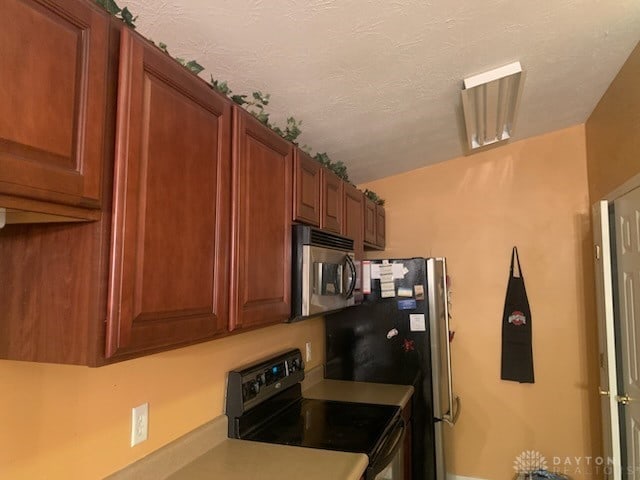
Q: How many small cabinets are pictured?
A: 4